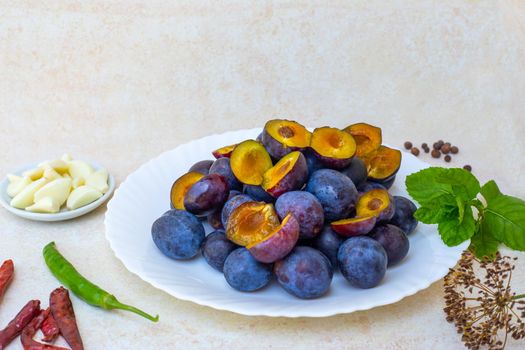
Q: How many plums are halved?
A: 12